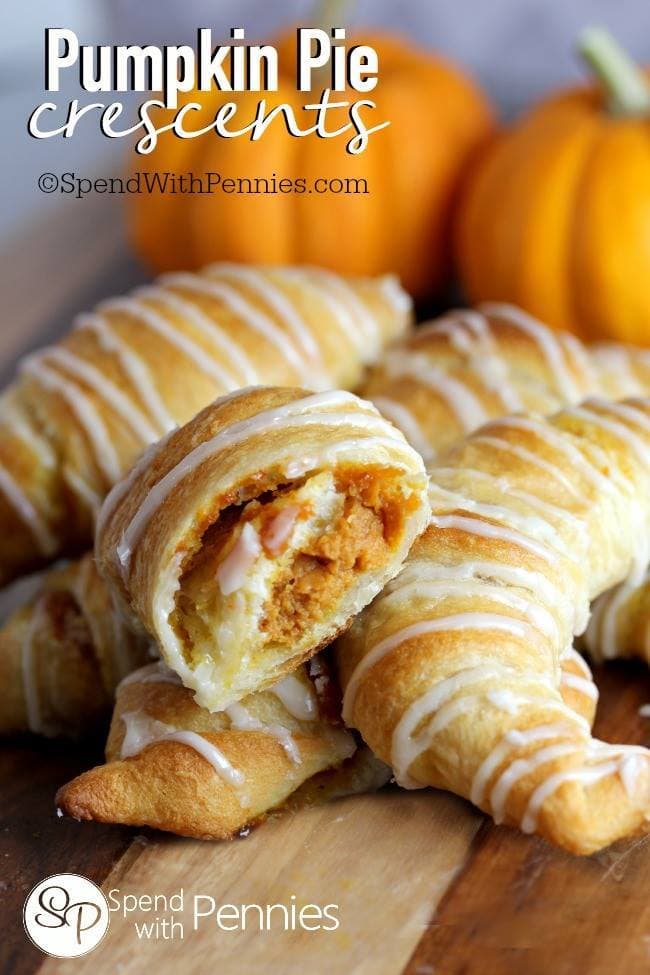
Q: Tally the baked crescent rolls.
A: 7